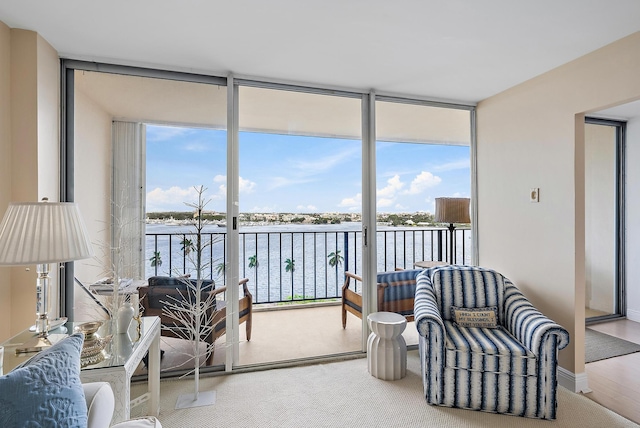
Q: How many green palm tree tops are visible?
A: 6